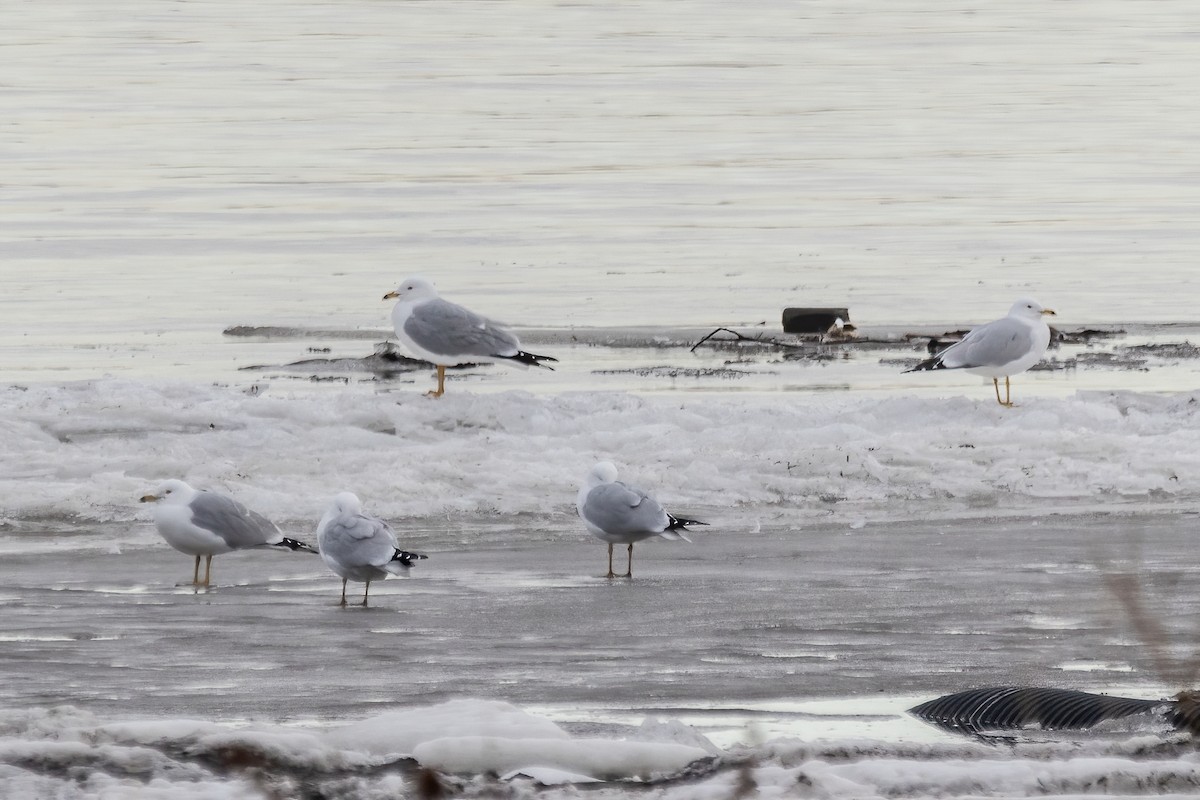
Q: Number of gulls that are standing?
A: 5